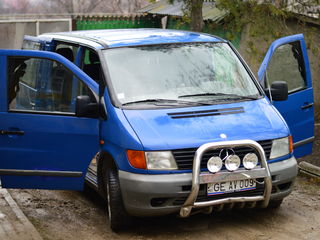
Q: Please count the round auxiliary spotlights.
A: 3